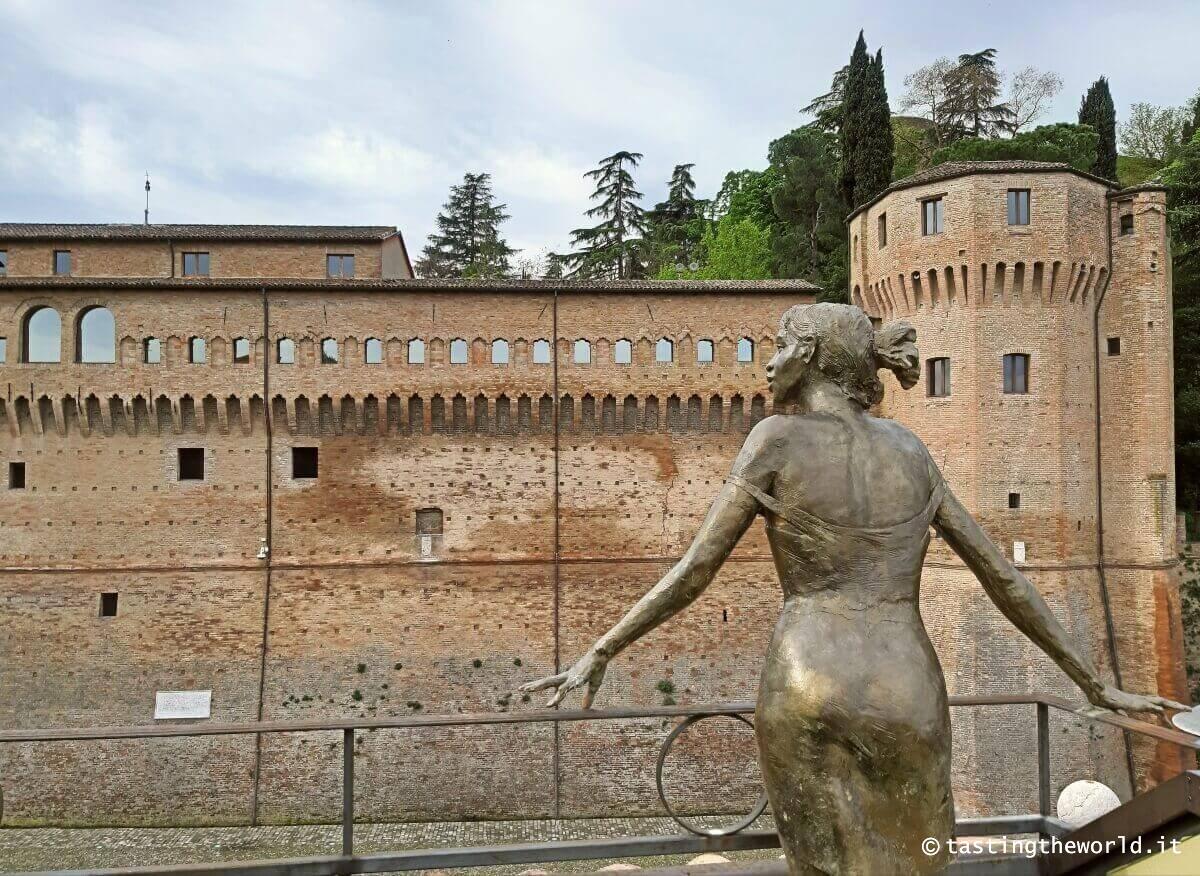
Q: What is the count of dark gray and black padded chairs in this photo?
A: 0